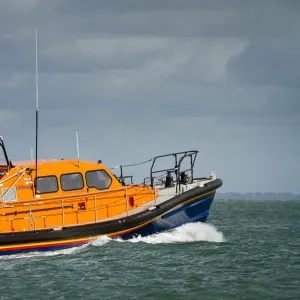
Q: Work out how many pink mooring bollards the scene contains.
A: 0